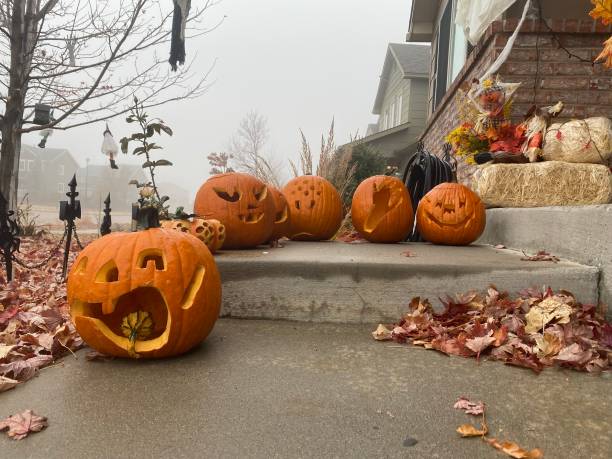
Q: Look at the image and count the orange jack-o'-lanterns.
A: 7